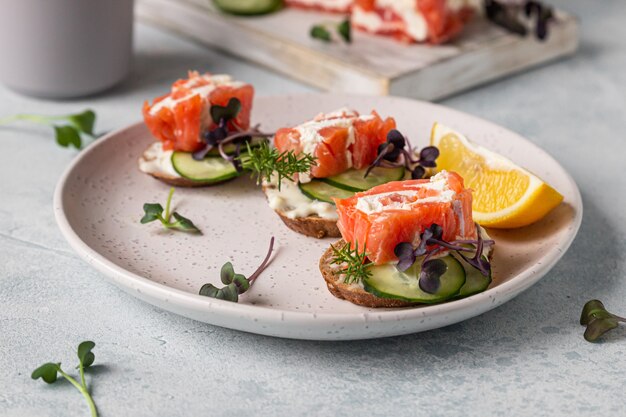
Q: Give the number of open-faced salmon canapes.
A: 3